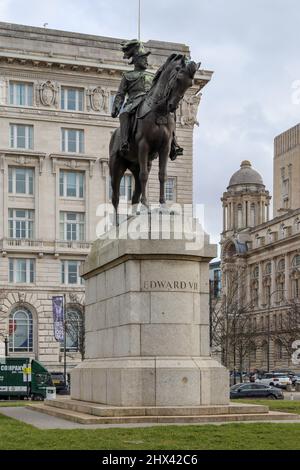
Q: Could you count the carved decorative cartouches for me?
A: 2